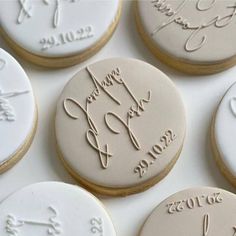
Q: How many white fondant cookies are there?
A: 4